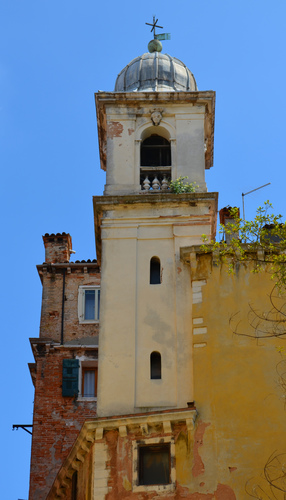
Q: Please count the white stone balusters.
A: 3